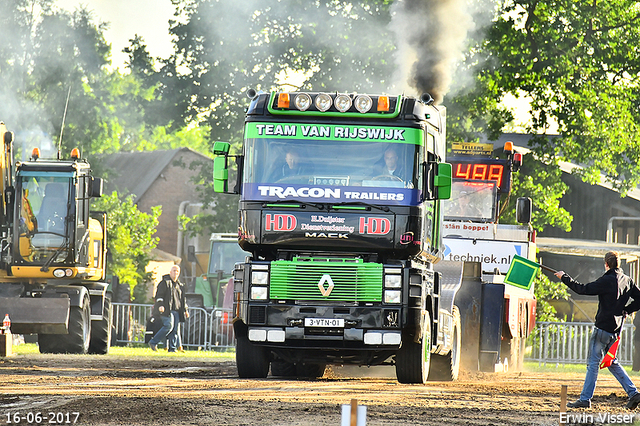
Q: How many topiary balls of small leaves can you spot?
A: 0